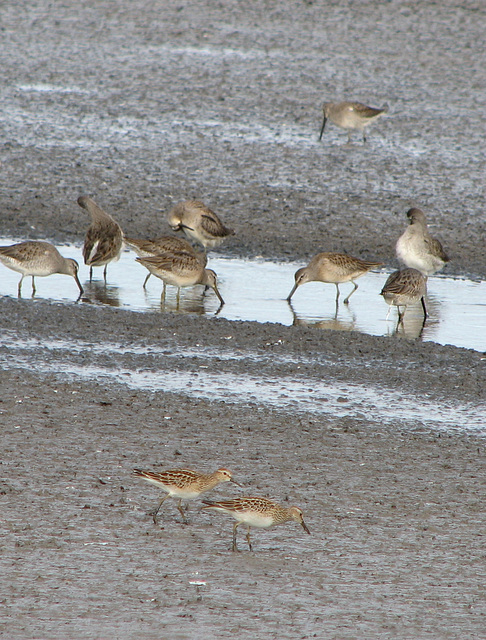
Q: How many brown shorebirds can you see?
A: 11